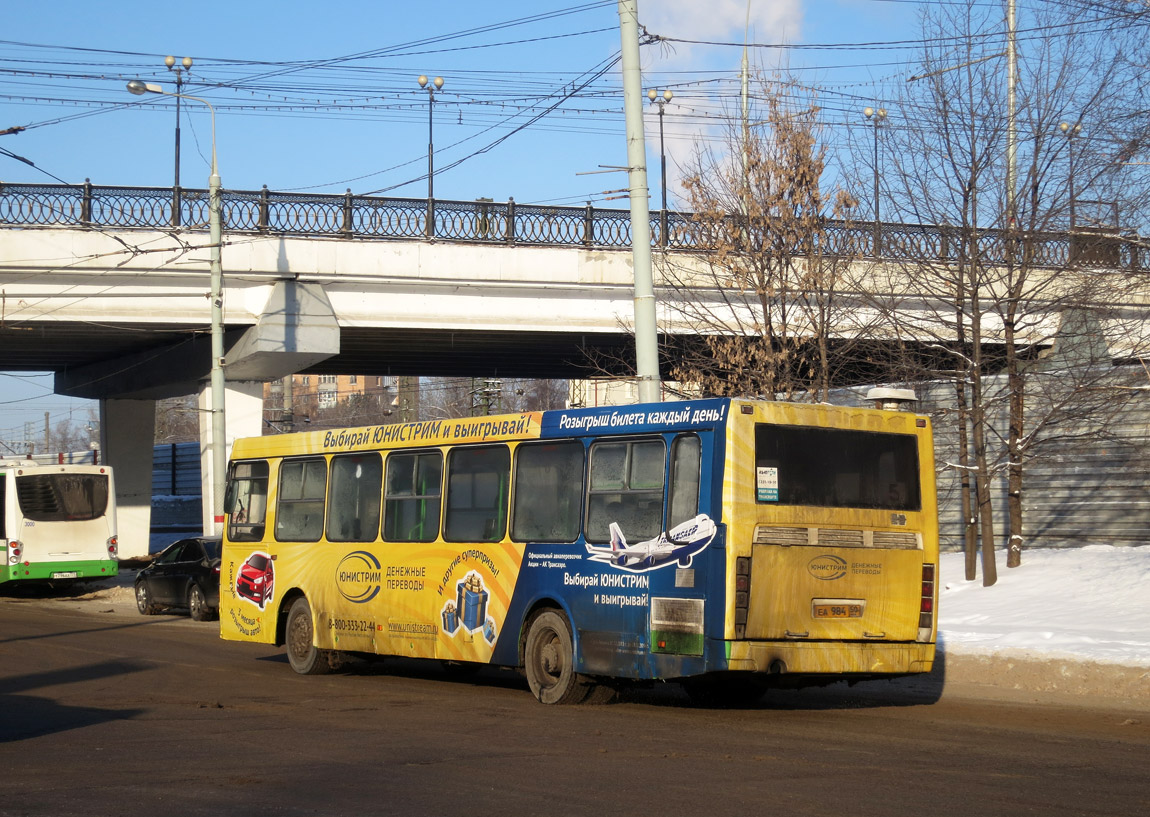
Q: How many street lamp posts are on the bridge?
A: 5